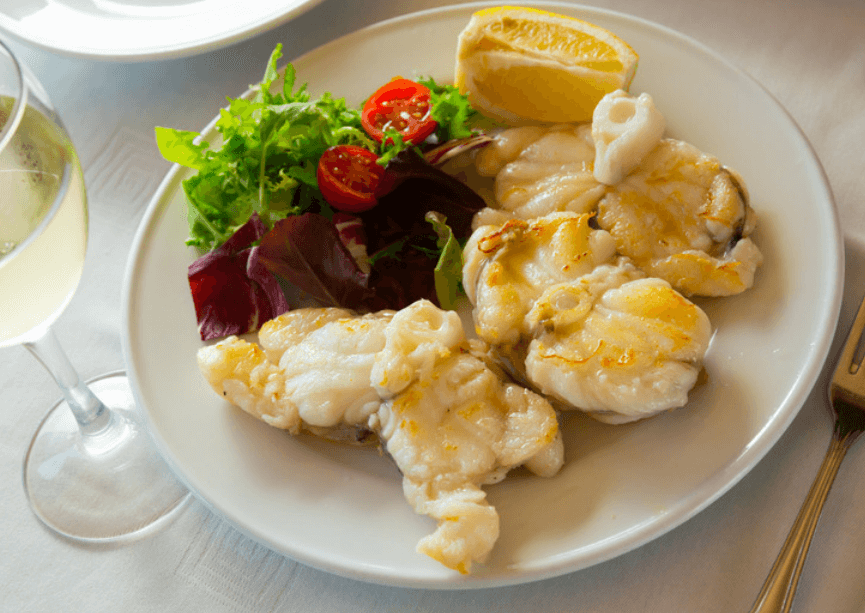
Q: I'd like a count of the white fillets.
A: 3